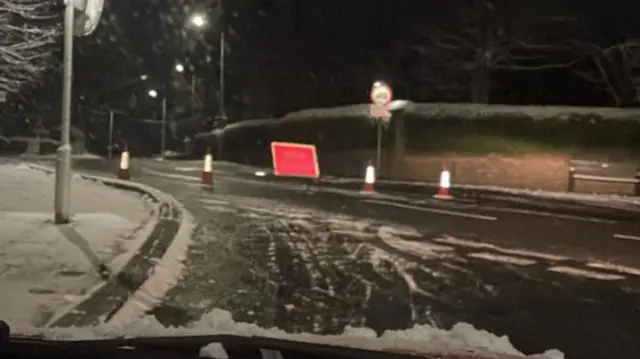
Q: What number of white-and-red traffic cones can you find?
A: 4